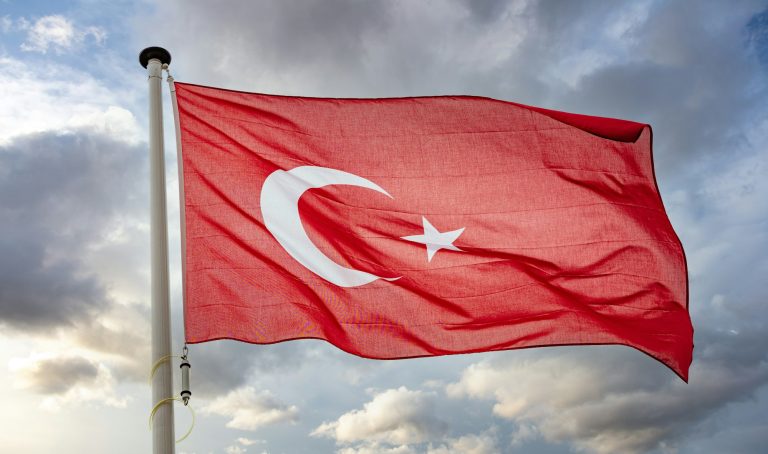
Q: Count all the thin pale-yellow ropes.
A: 2